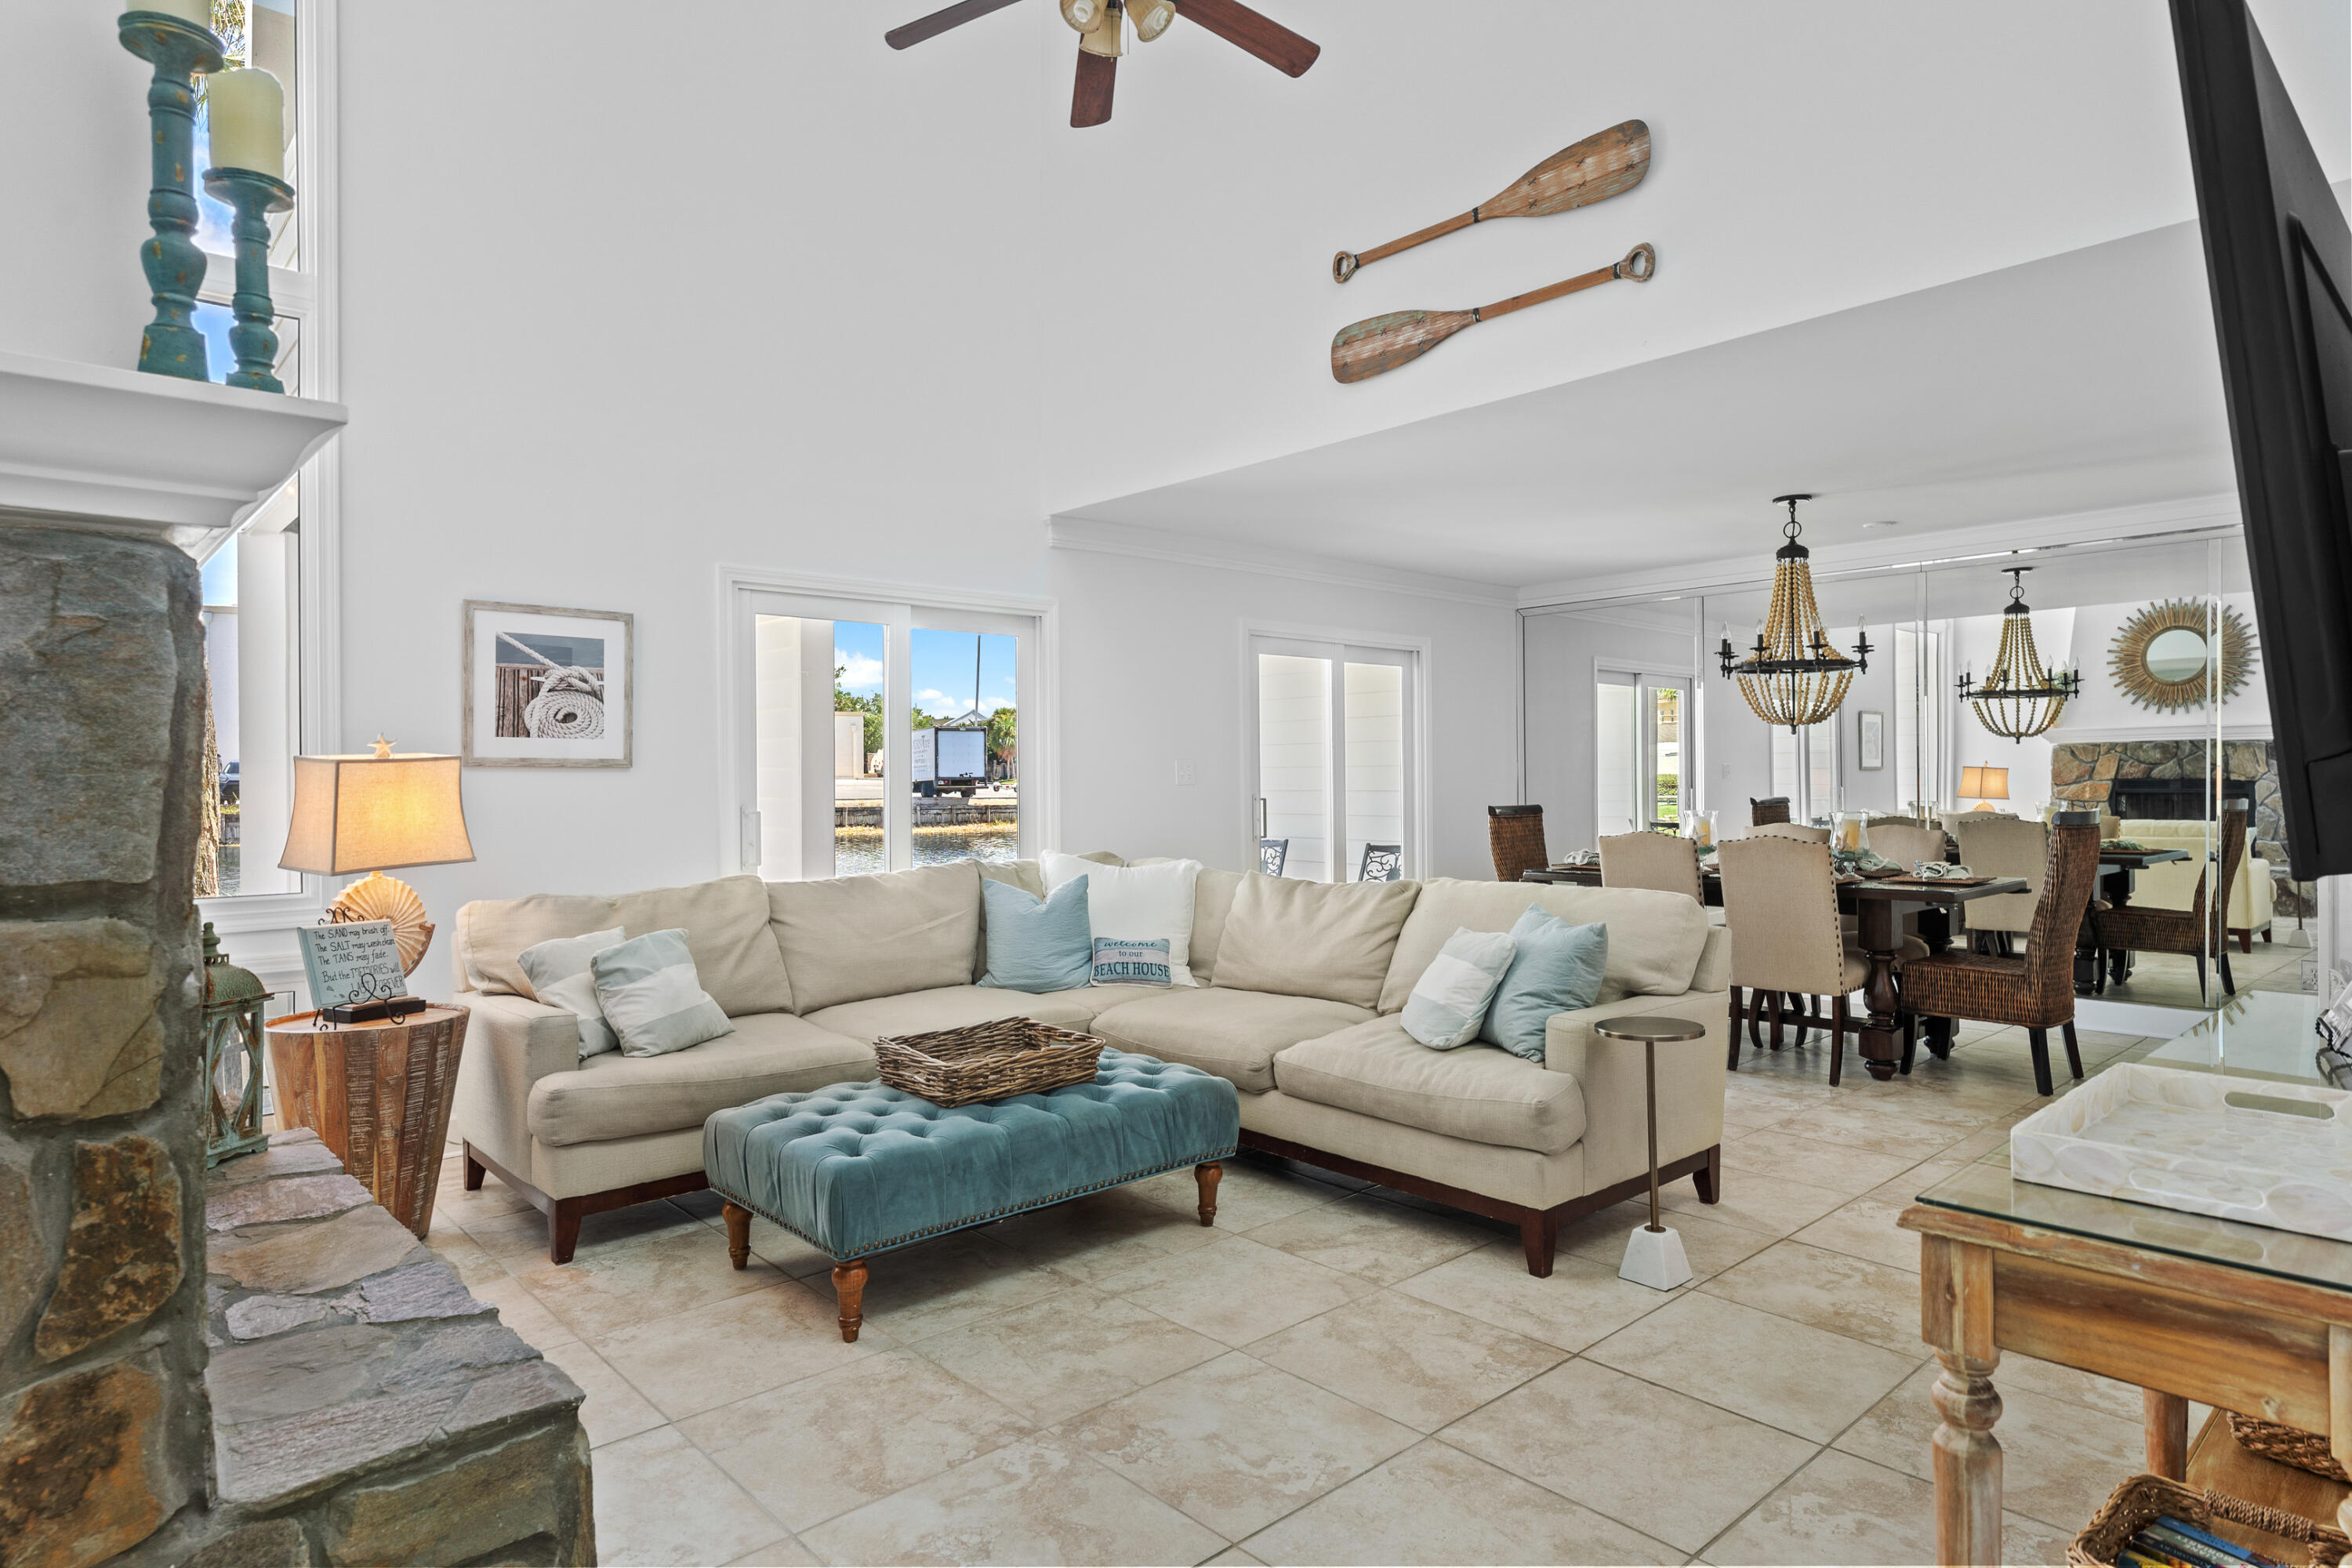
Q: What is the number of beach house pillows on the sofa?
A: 1